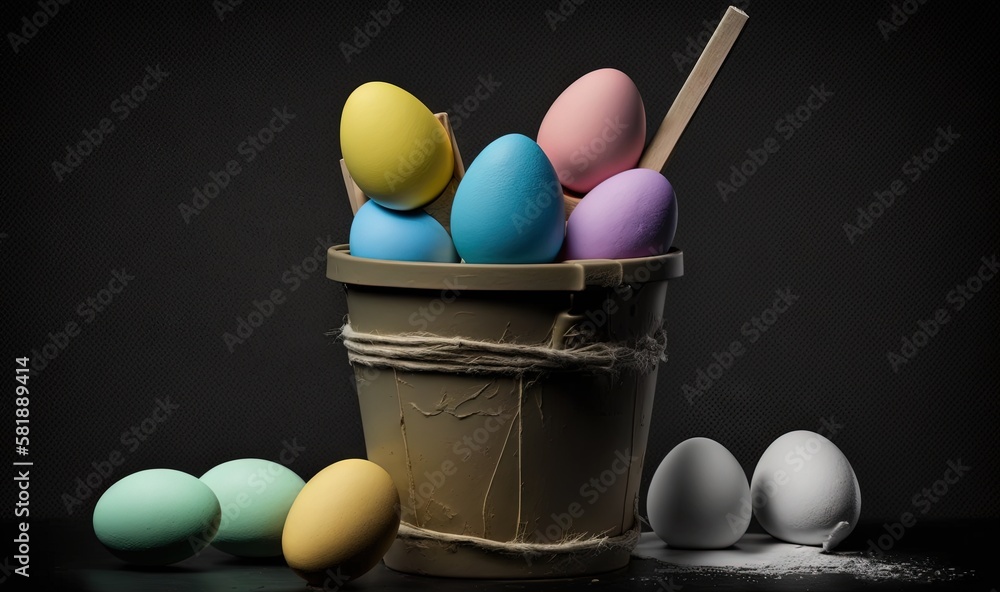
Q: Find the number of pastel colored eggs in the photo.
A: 8